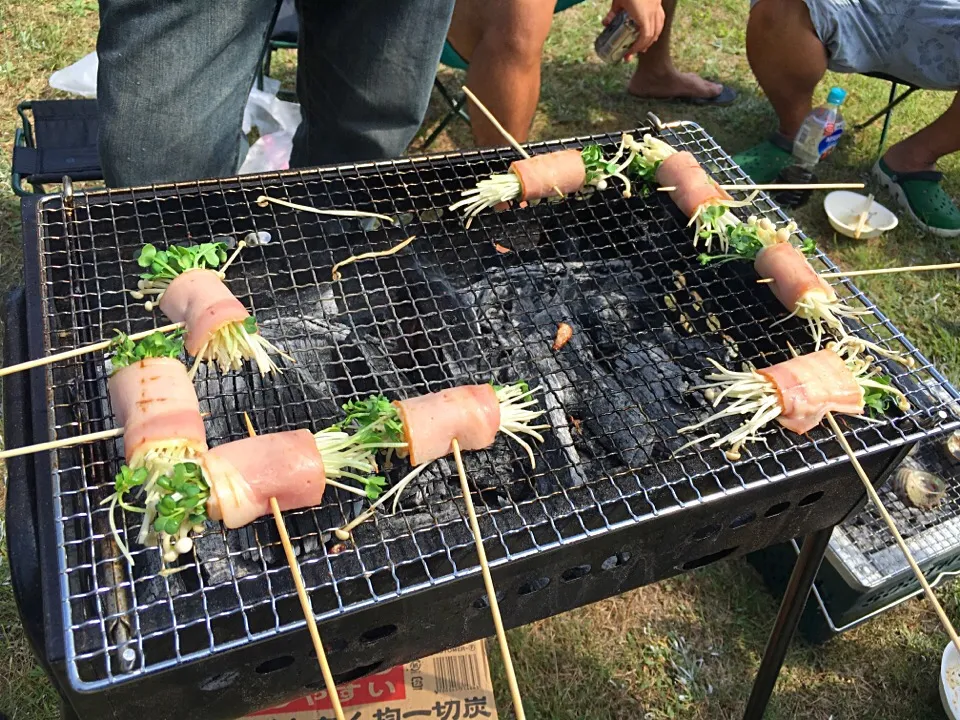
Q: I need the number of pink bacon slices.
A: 8